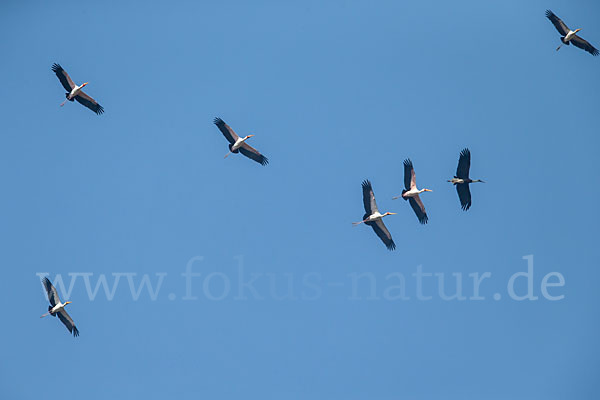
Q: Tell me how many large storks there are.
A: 7